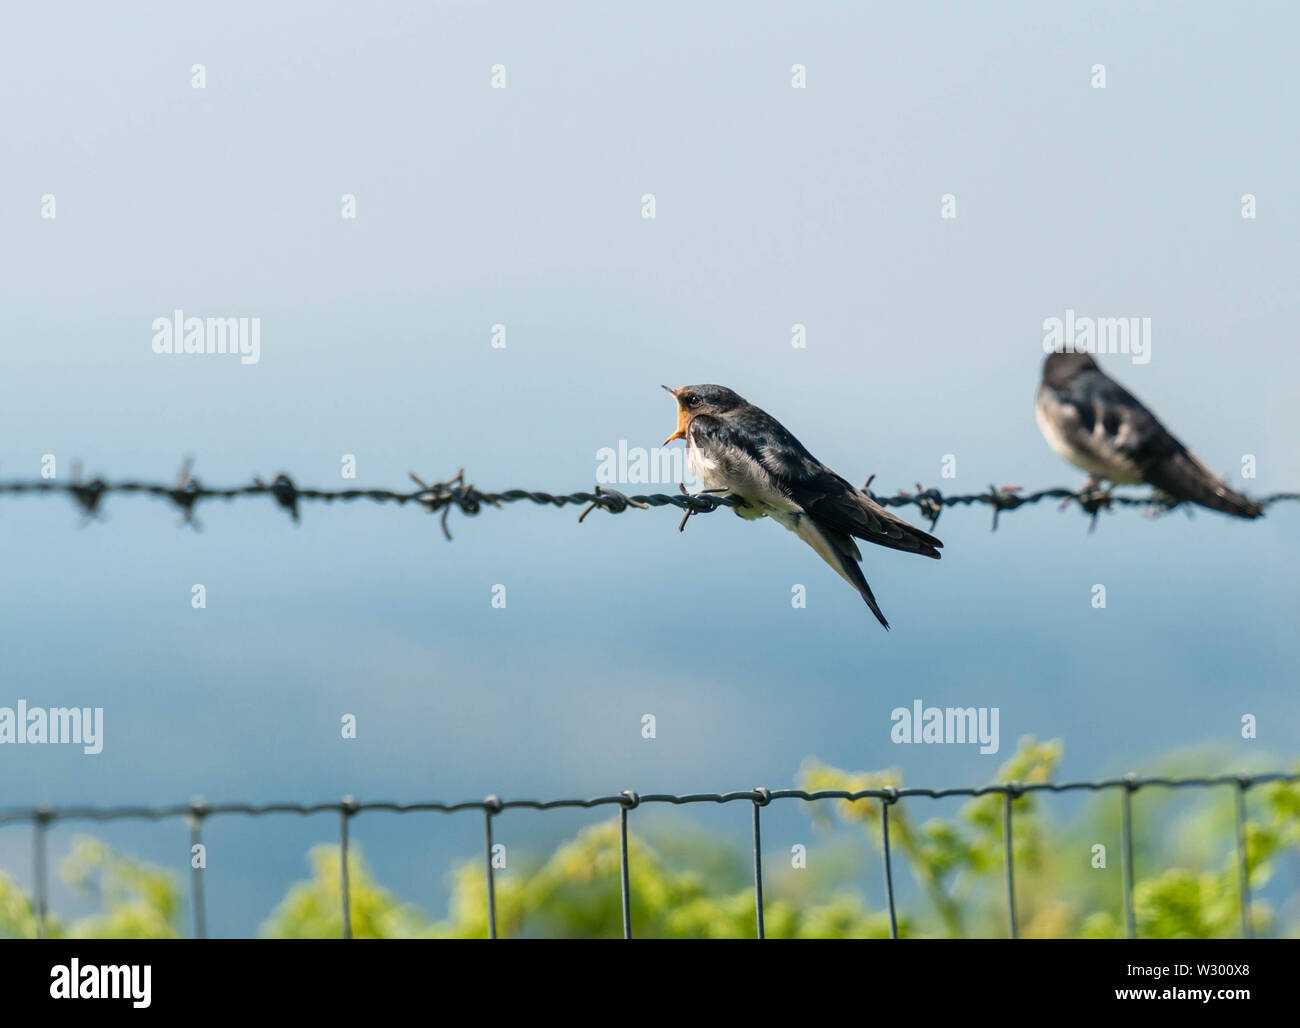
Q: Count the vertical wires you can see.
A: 10